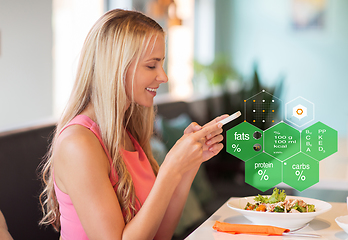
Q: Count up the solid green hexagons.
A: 5